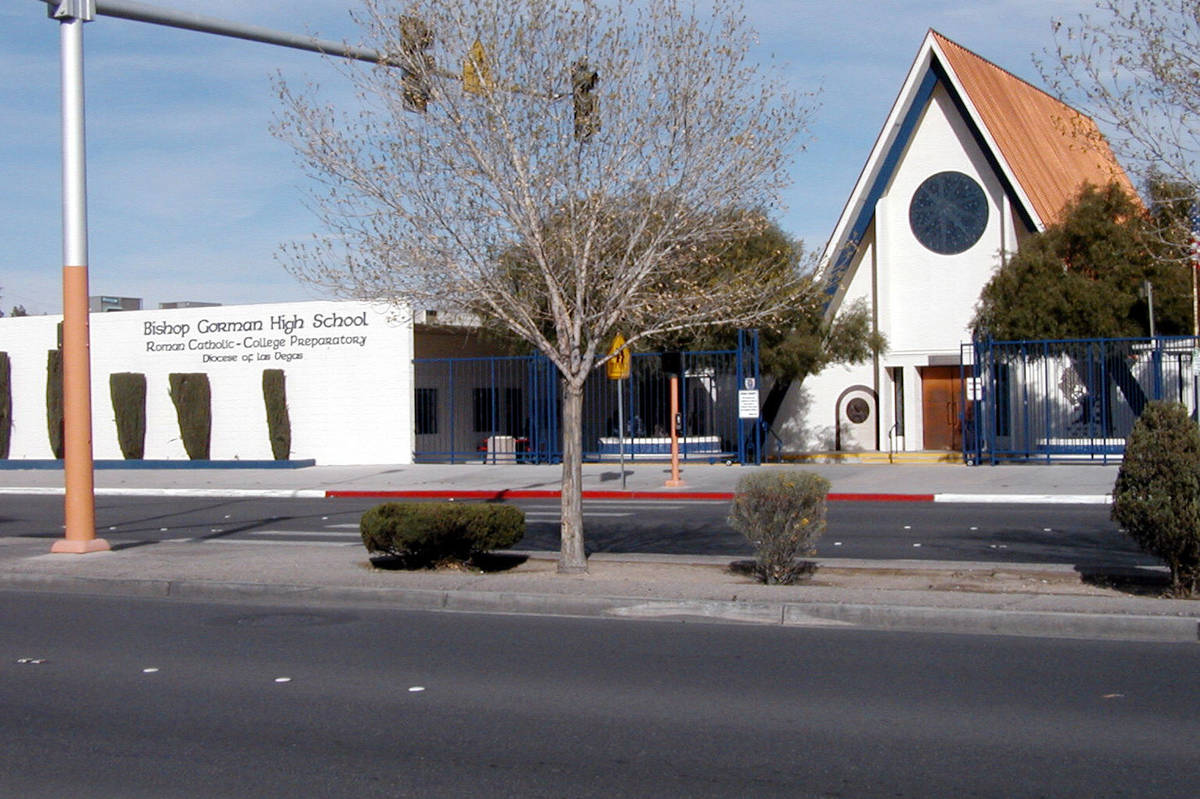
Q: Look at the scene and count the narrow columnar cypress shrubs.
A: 5